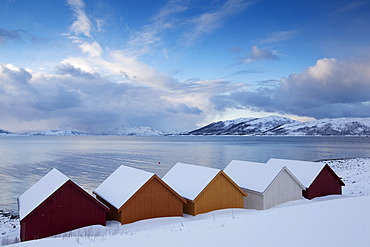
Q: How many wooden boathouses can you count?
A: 5